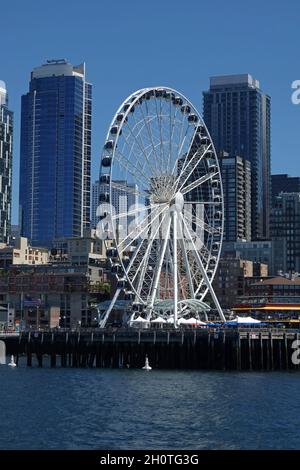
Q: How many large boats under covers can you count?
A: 0